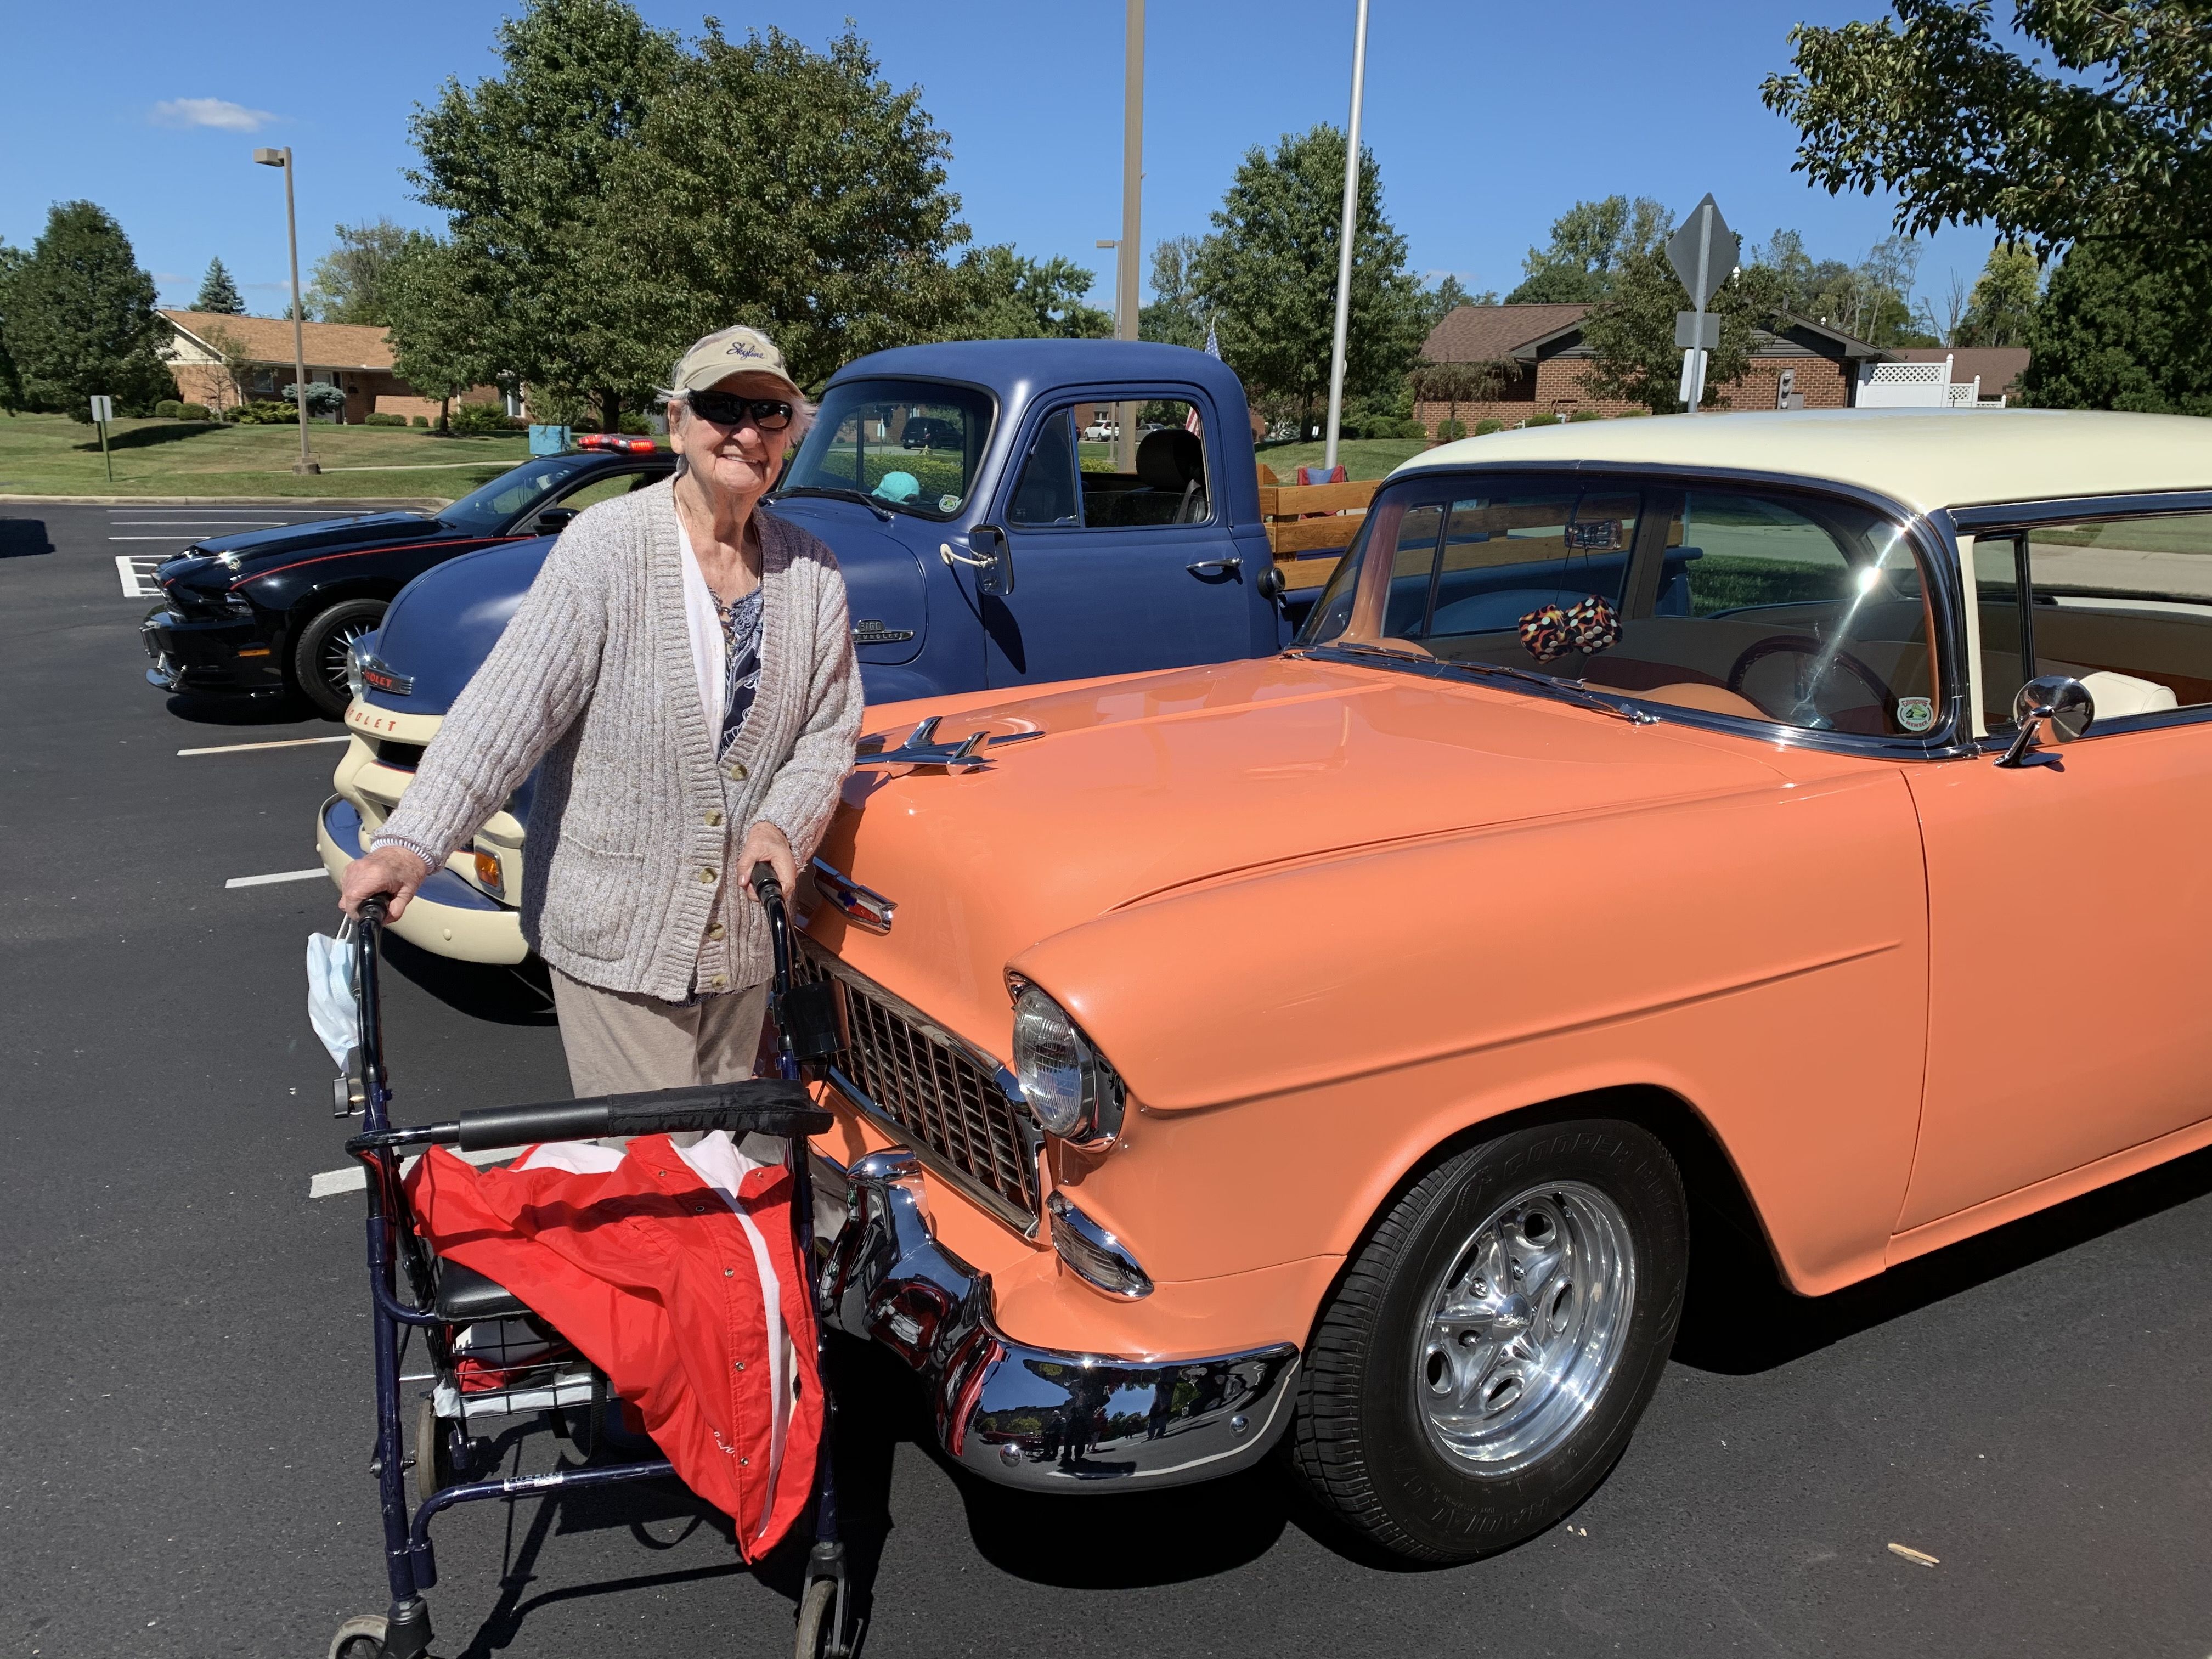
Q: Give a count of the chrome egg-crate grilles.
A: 1